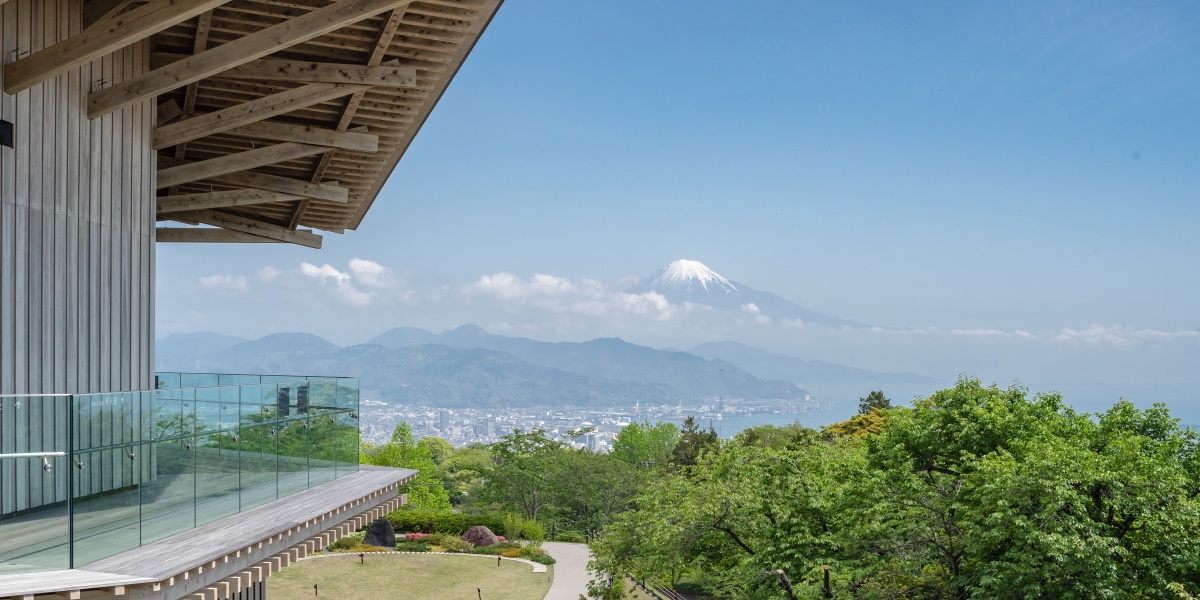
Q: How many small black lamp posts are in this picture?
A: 4